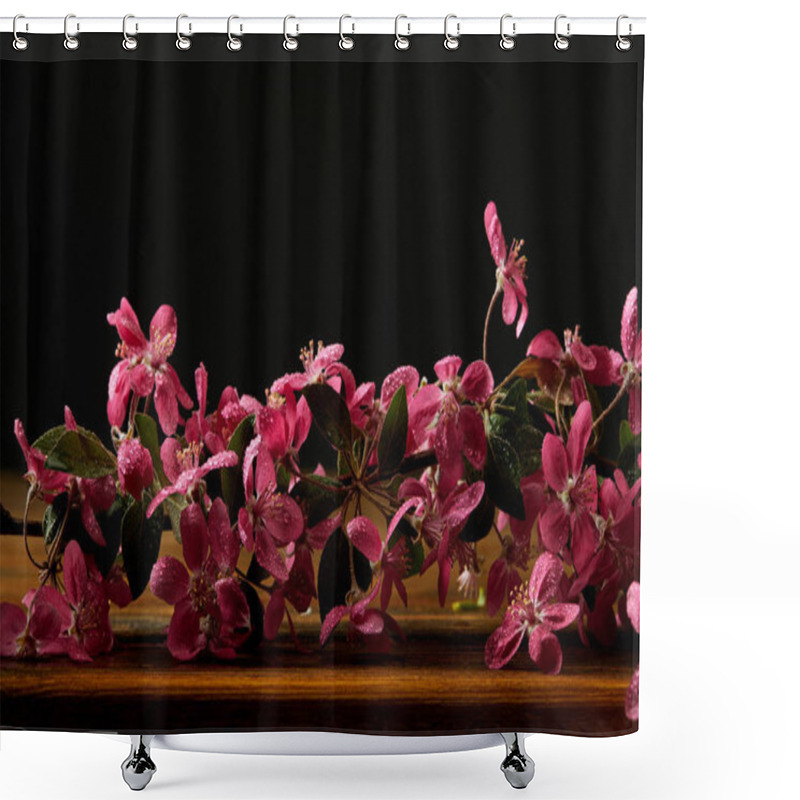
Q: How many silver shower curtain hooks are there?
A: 12